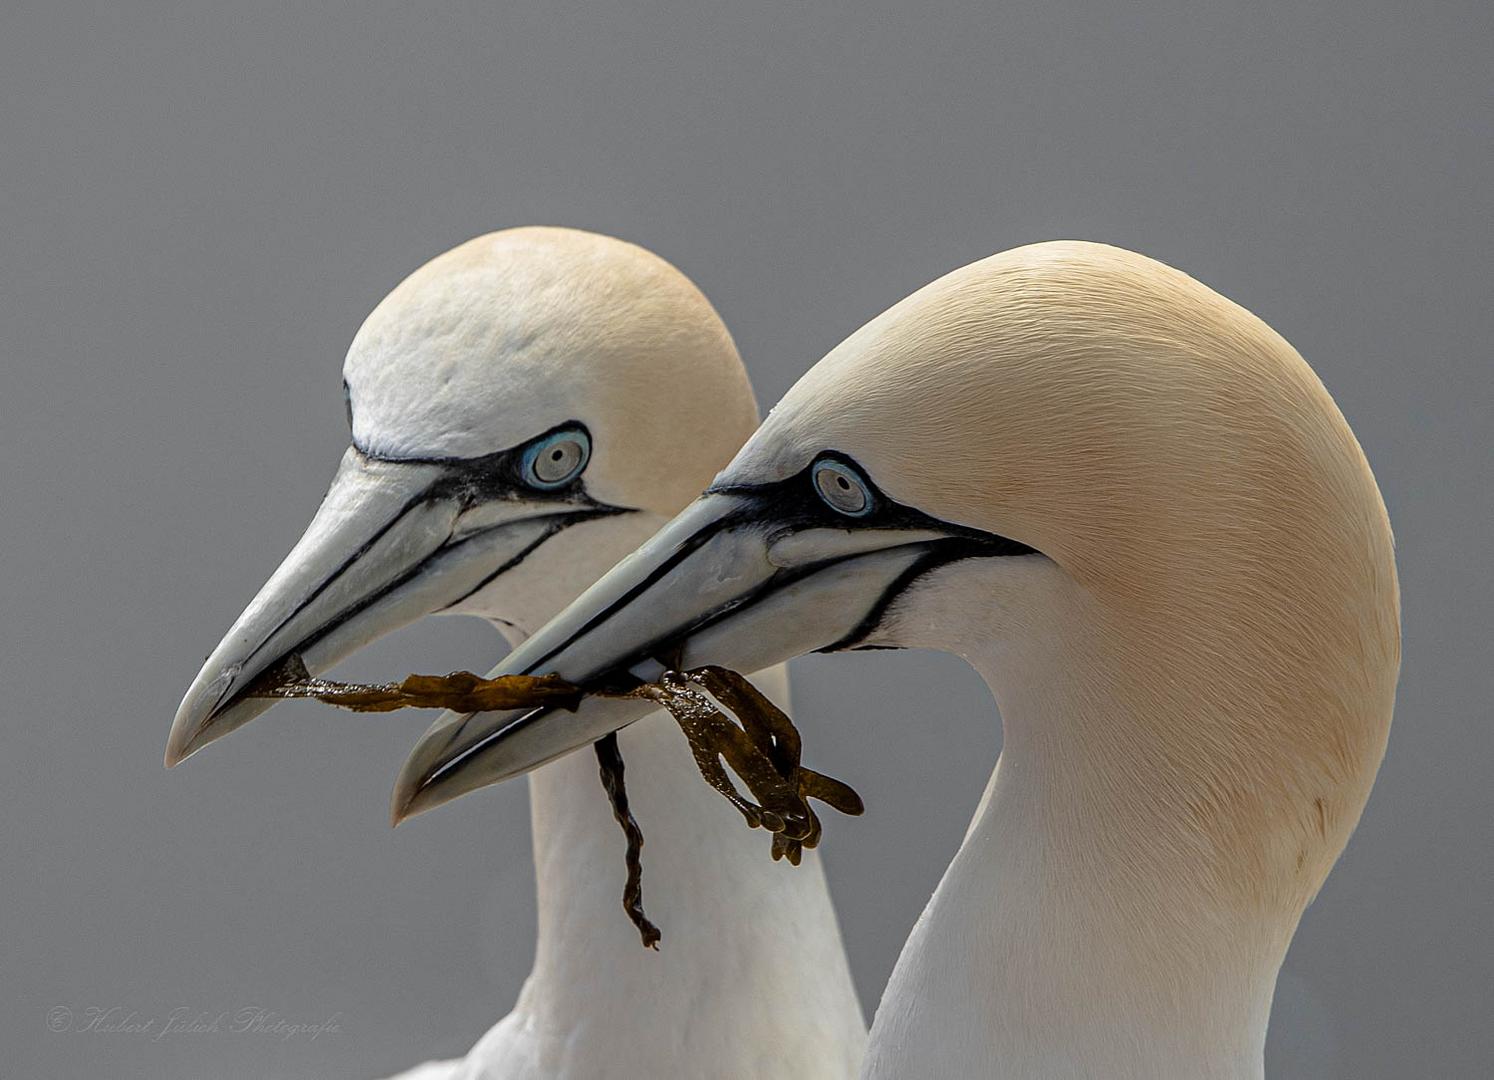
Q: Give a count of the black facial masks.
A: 2